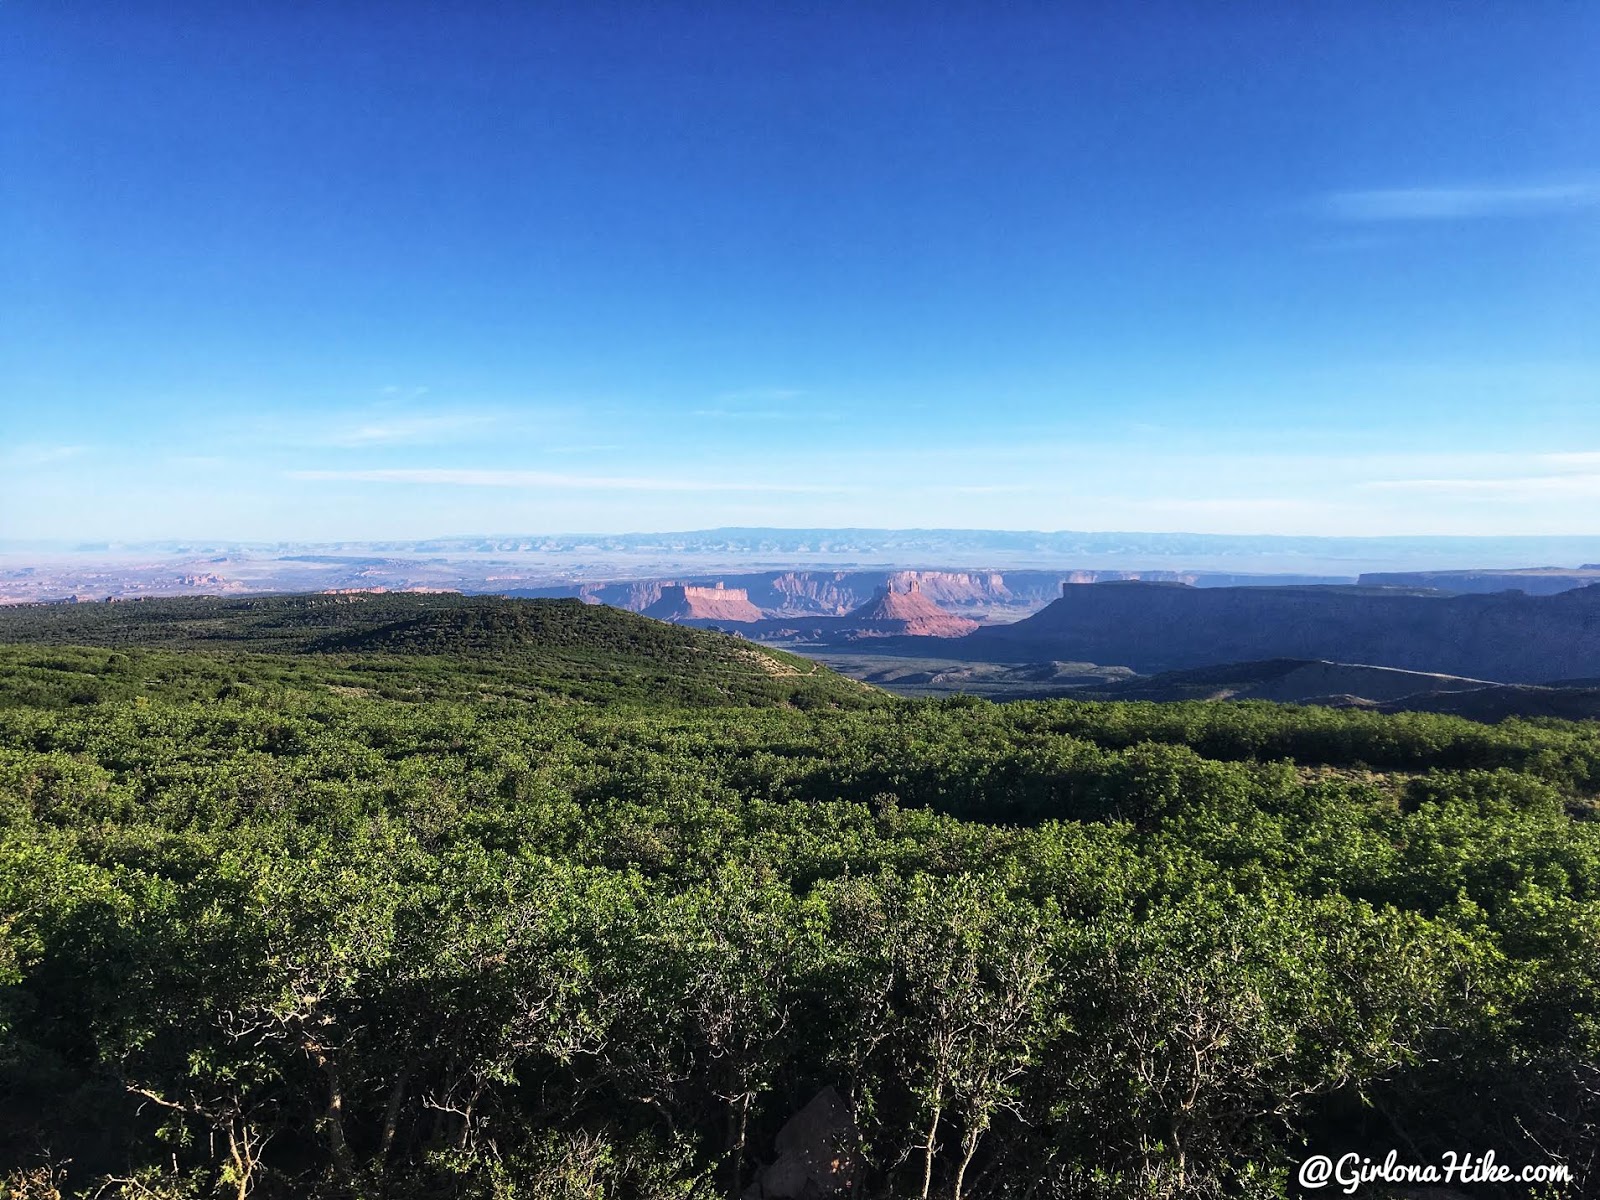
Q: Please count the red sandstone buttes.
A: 2